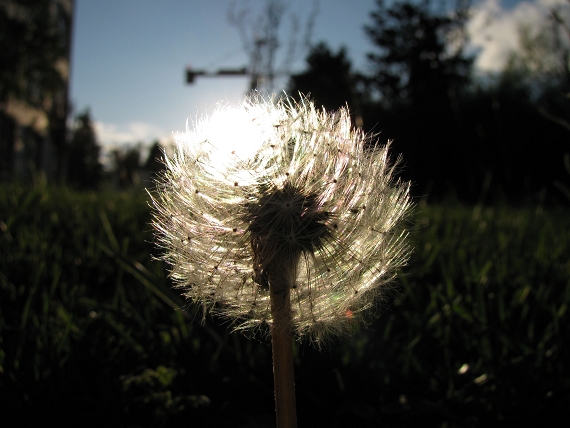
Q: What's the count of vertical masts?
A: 1